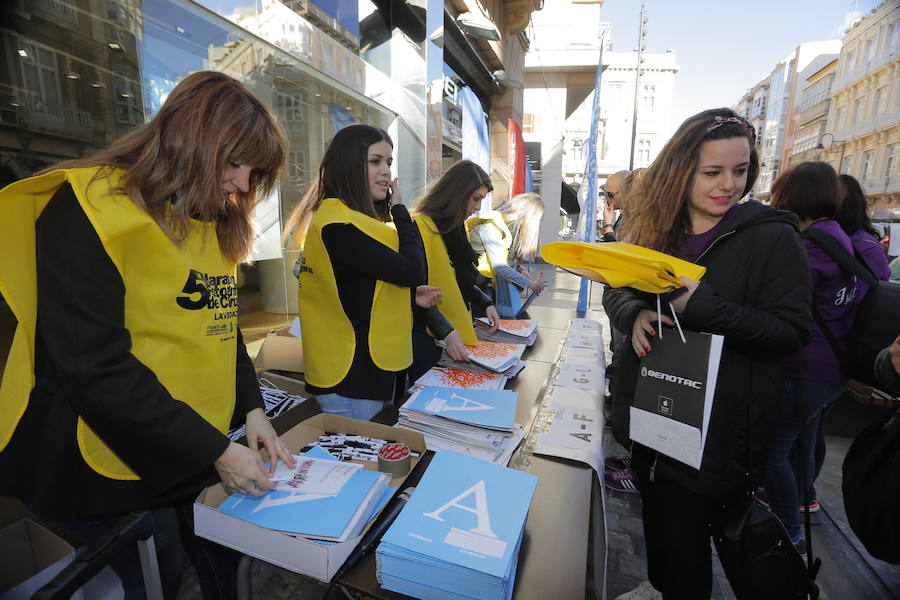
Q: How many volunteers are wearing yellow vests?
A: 4